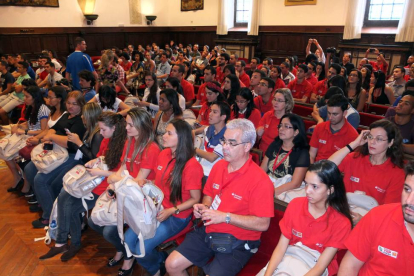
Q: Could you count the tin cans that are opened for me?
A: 0